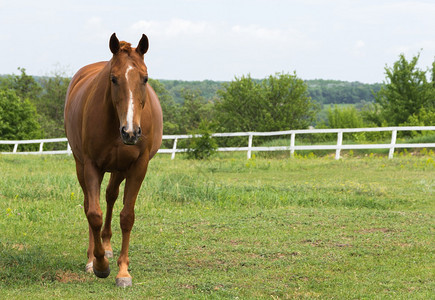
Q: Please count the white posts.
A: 8